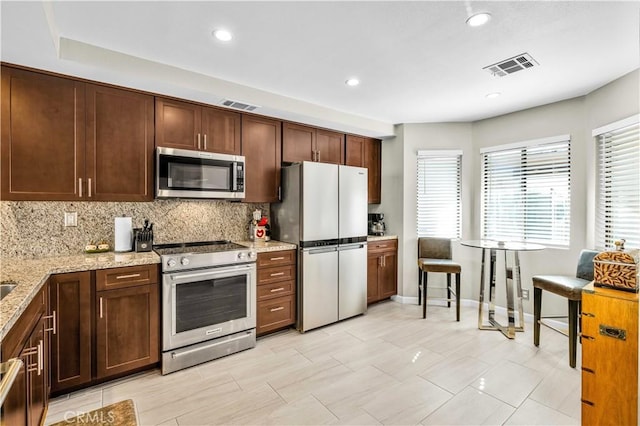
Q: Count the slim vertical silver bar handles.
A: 13